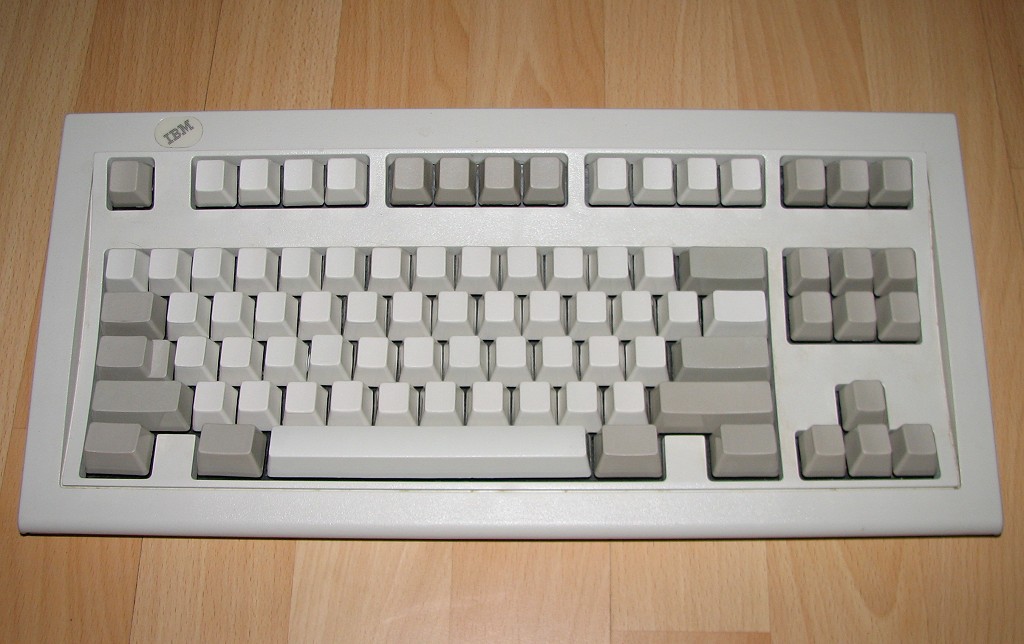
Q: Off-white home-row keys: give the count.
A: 11